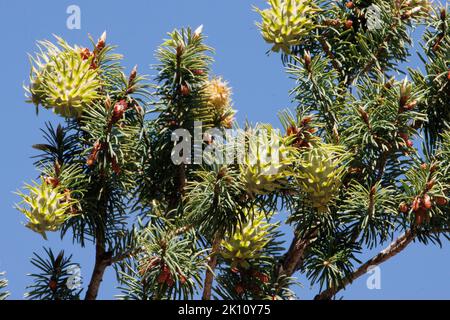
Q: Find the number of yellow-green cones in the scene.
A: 6